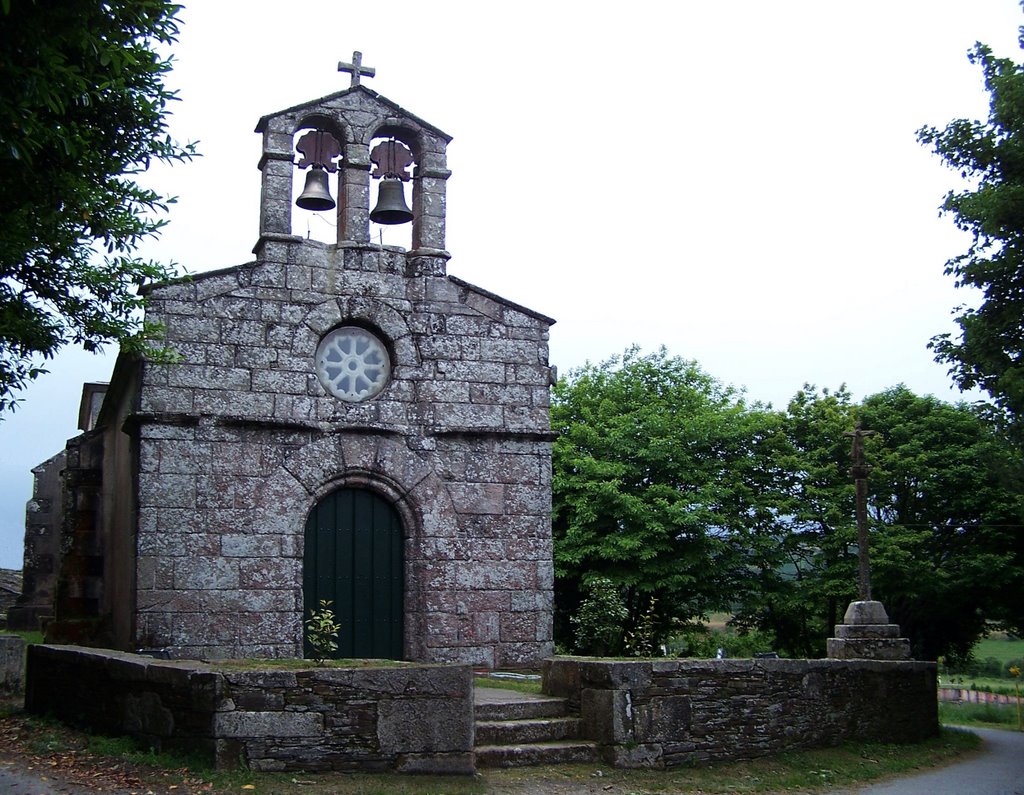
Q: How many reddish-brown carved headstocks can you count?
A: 2